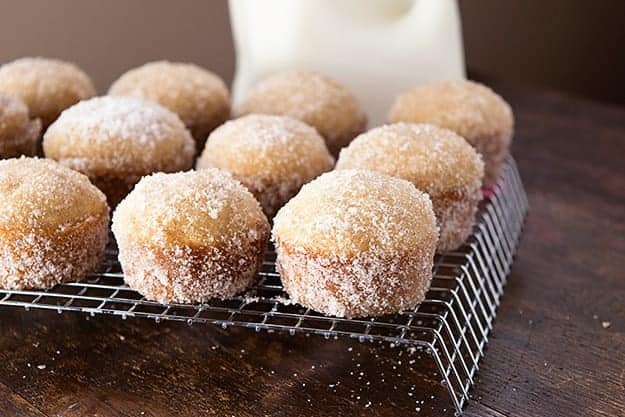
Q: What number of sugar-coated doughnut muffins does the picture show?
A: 11